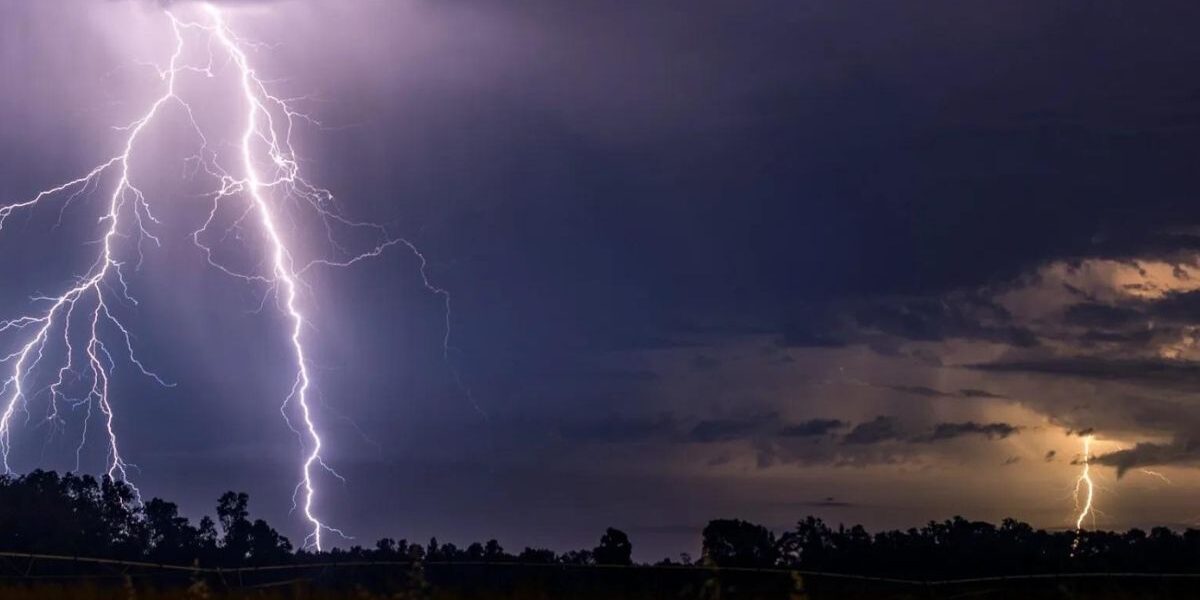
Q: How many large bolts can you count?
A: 2